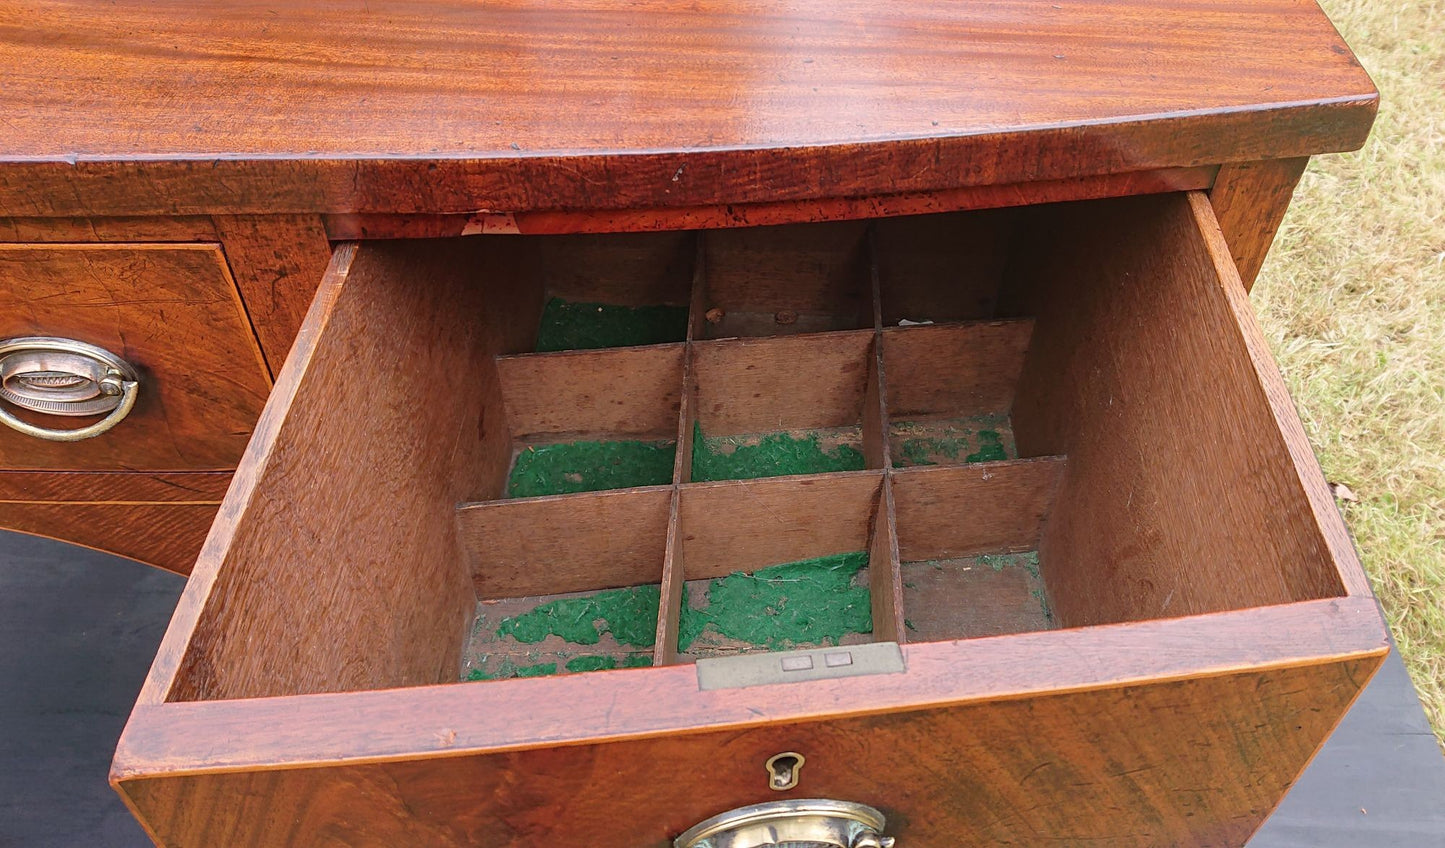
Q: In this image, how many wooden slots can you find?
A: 9